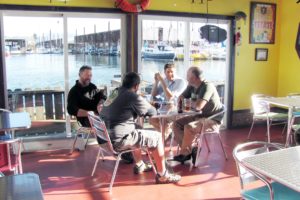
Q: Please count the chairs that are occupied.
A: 4